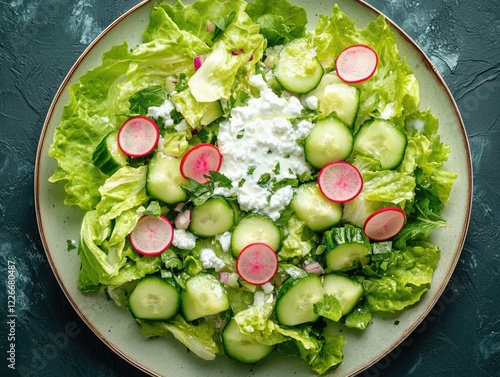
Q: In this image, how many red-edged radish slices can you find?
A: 7